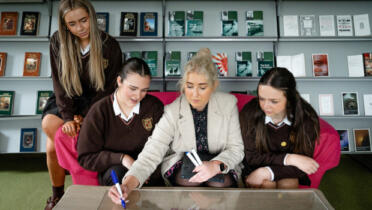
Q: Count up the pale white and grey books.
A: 11